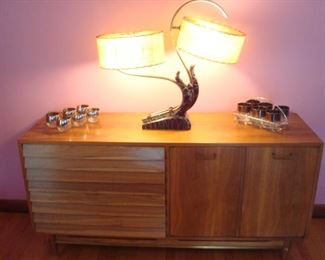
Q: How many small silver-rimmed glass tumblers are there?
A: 6